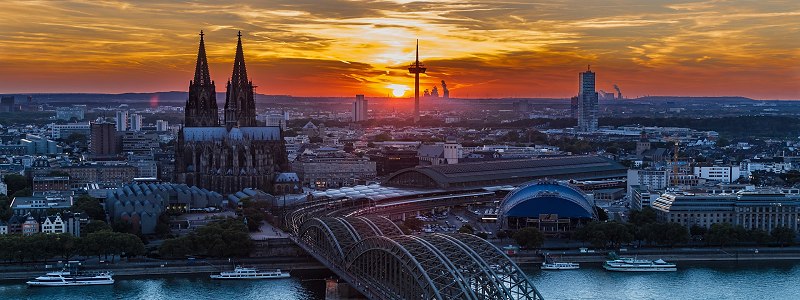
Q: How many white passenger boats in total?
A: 4